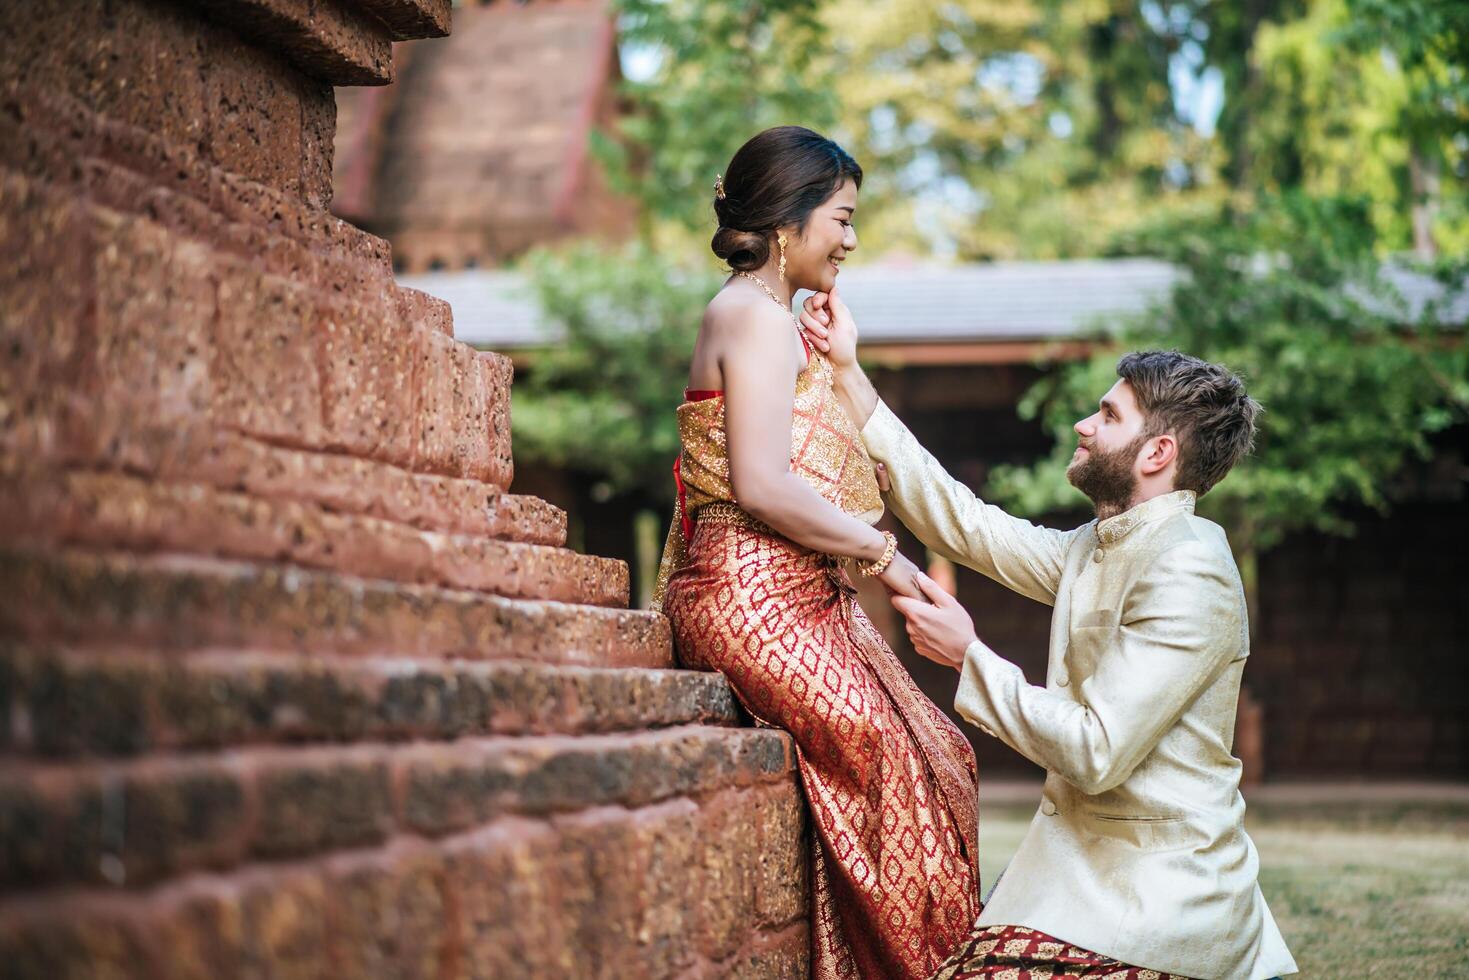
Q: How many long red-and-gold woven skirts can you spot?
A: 1